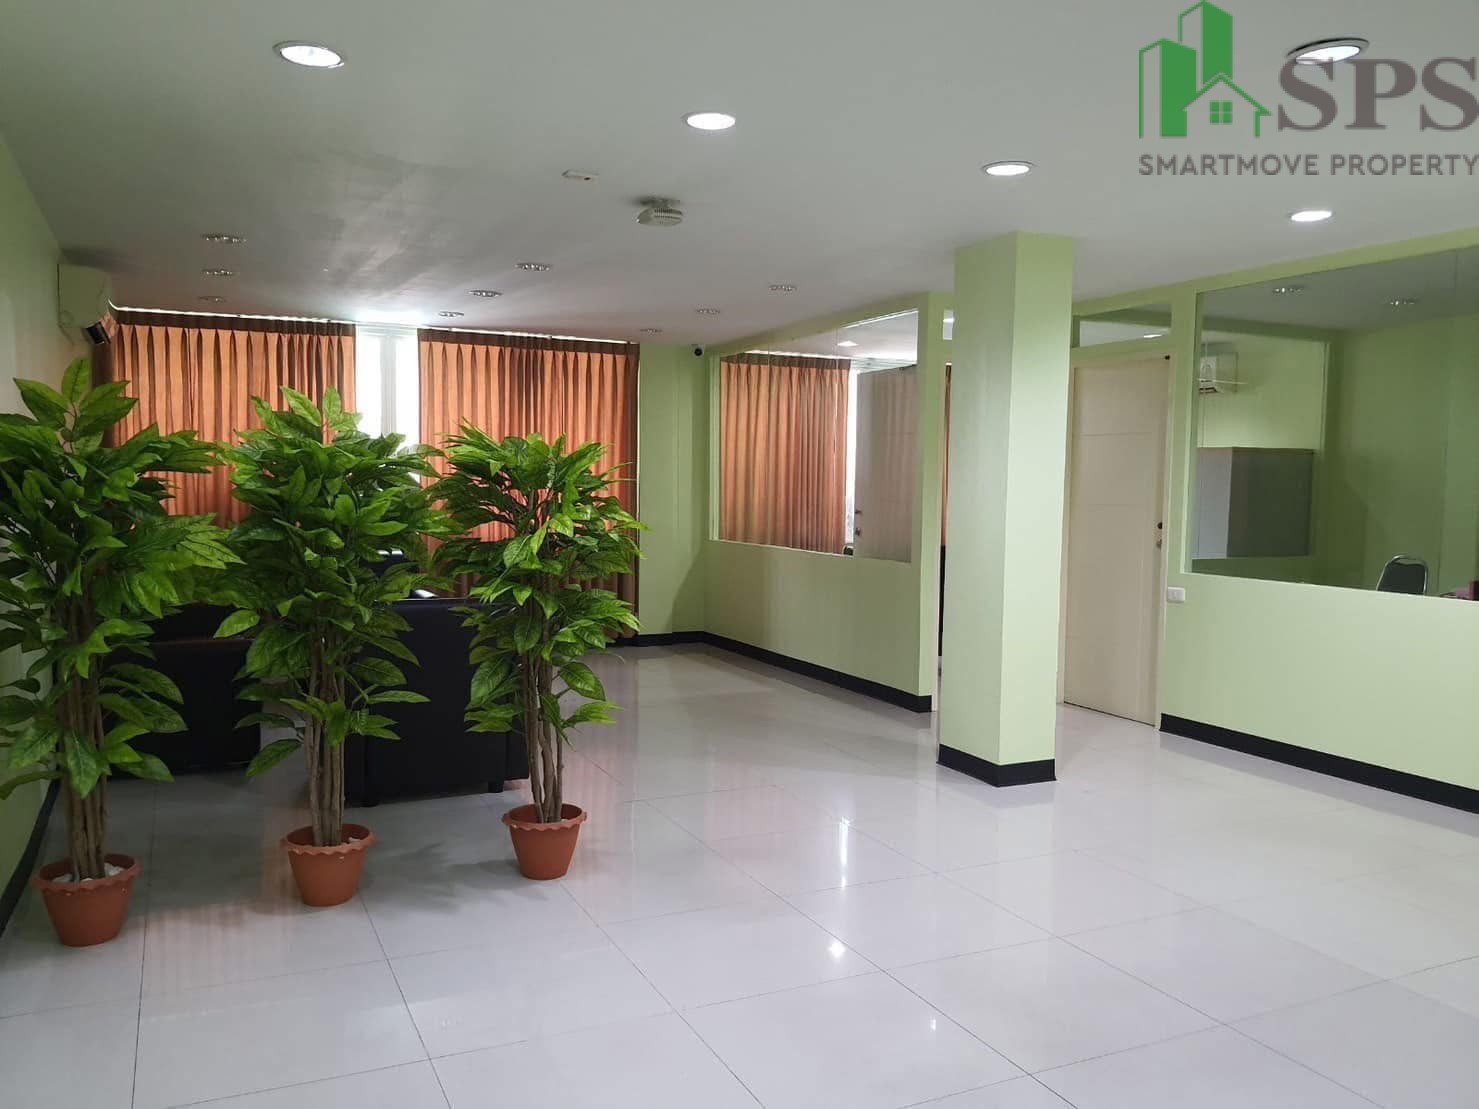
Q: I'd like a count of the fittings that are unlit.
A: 11